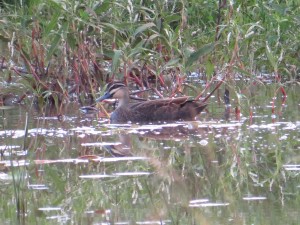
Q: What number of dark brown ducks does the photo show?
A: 1